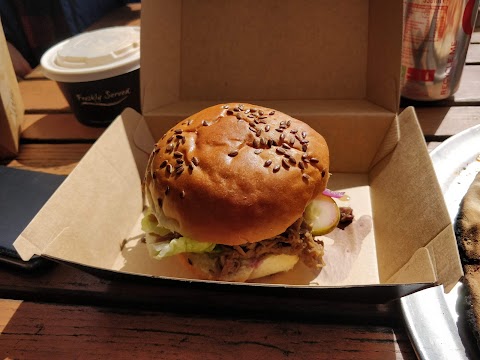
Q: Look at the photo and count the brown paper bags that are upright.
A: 1